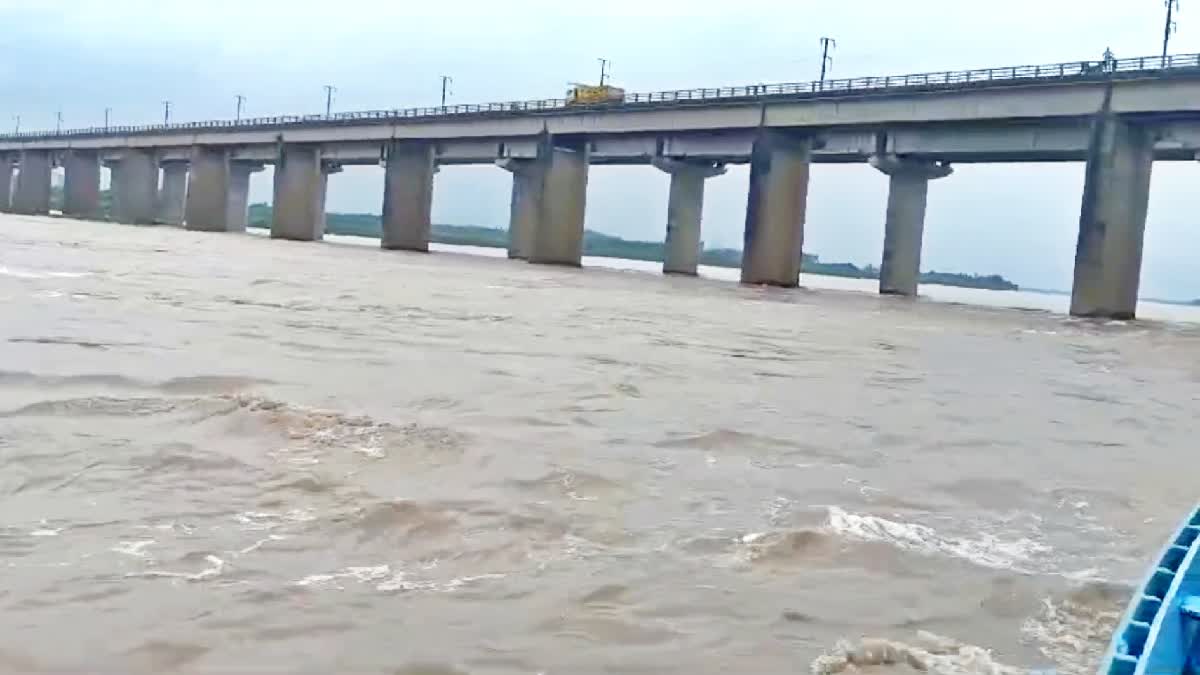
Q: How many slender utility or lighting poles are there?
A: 10